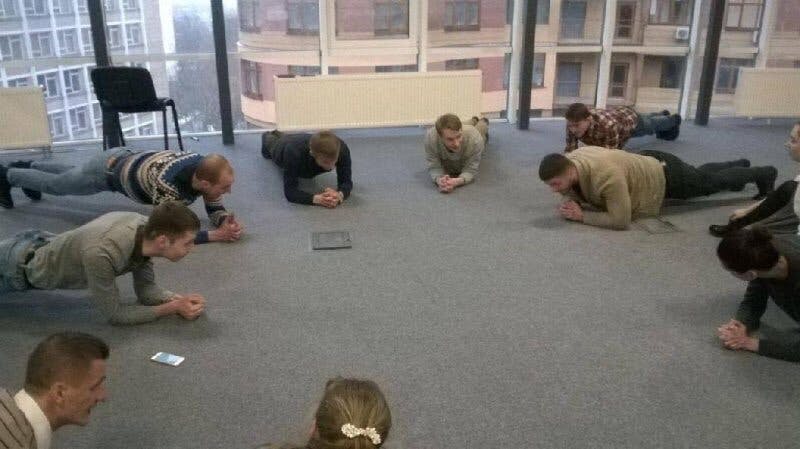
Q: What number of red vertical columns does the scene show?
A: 0